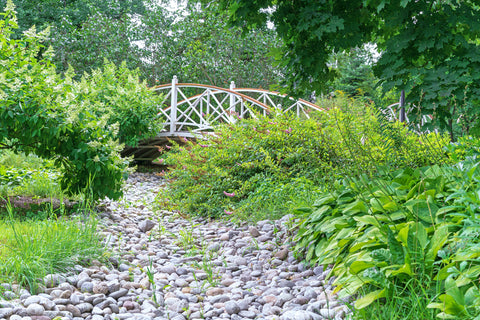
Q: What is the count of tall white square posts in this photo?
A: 2